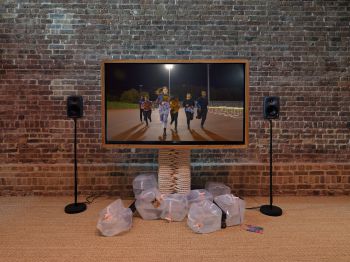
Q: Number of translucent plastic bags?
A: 8